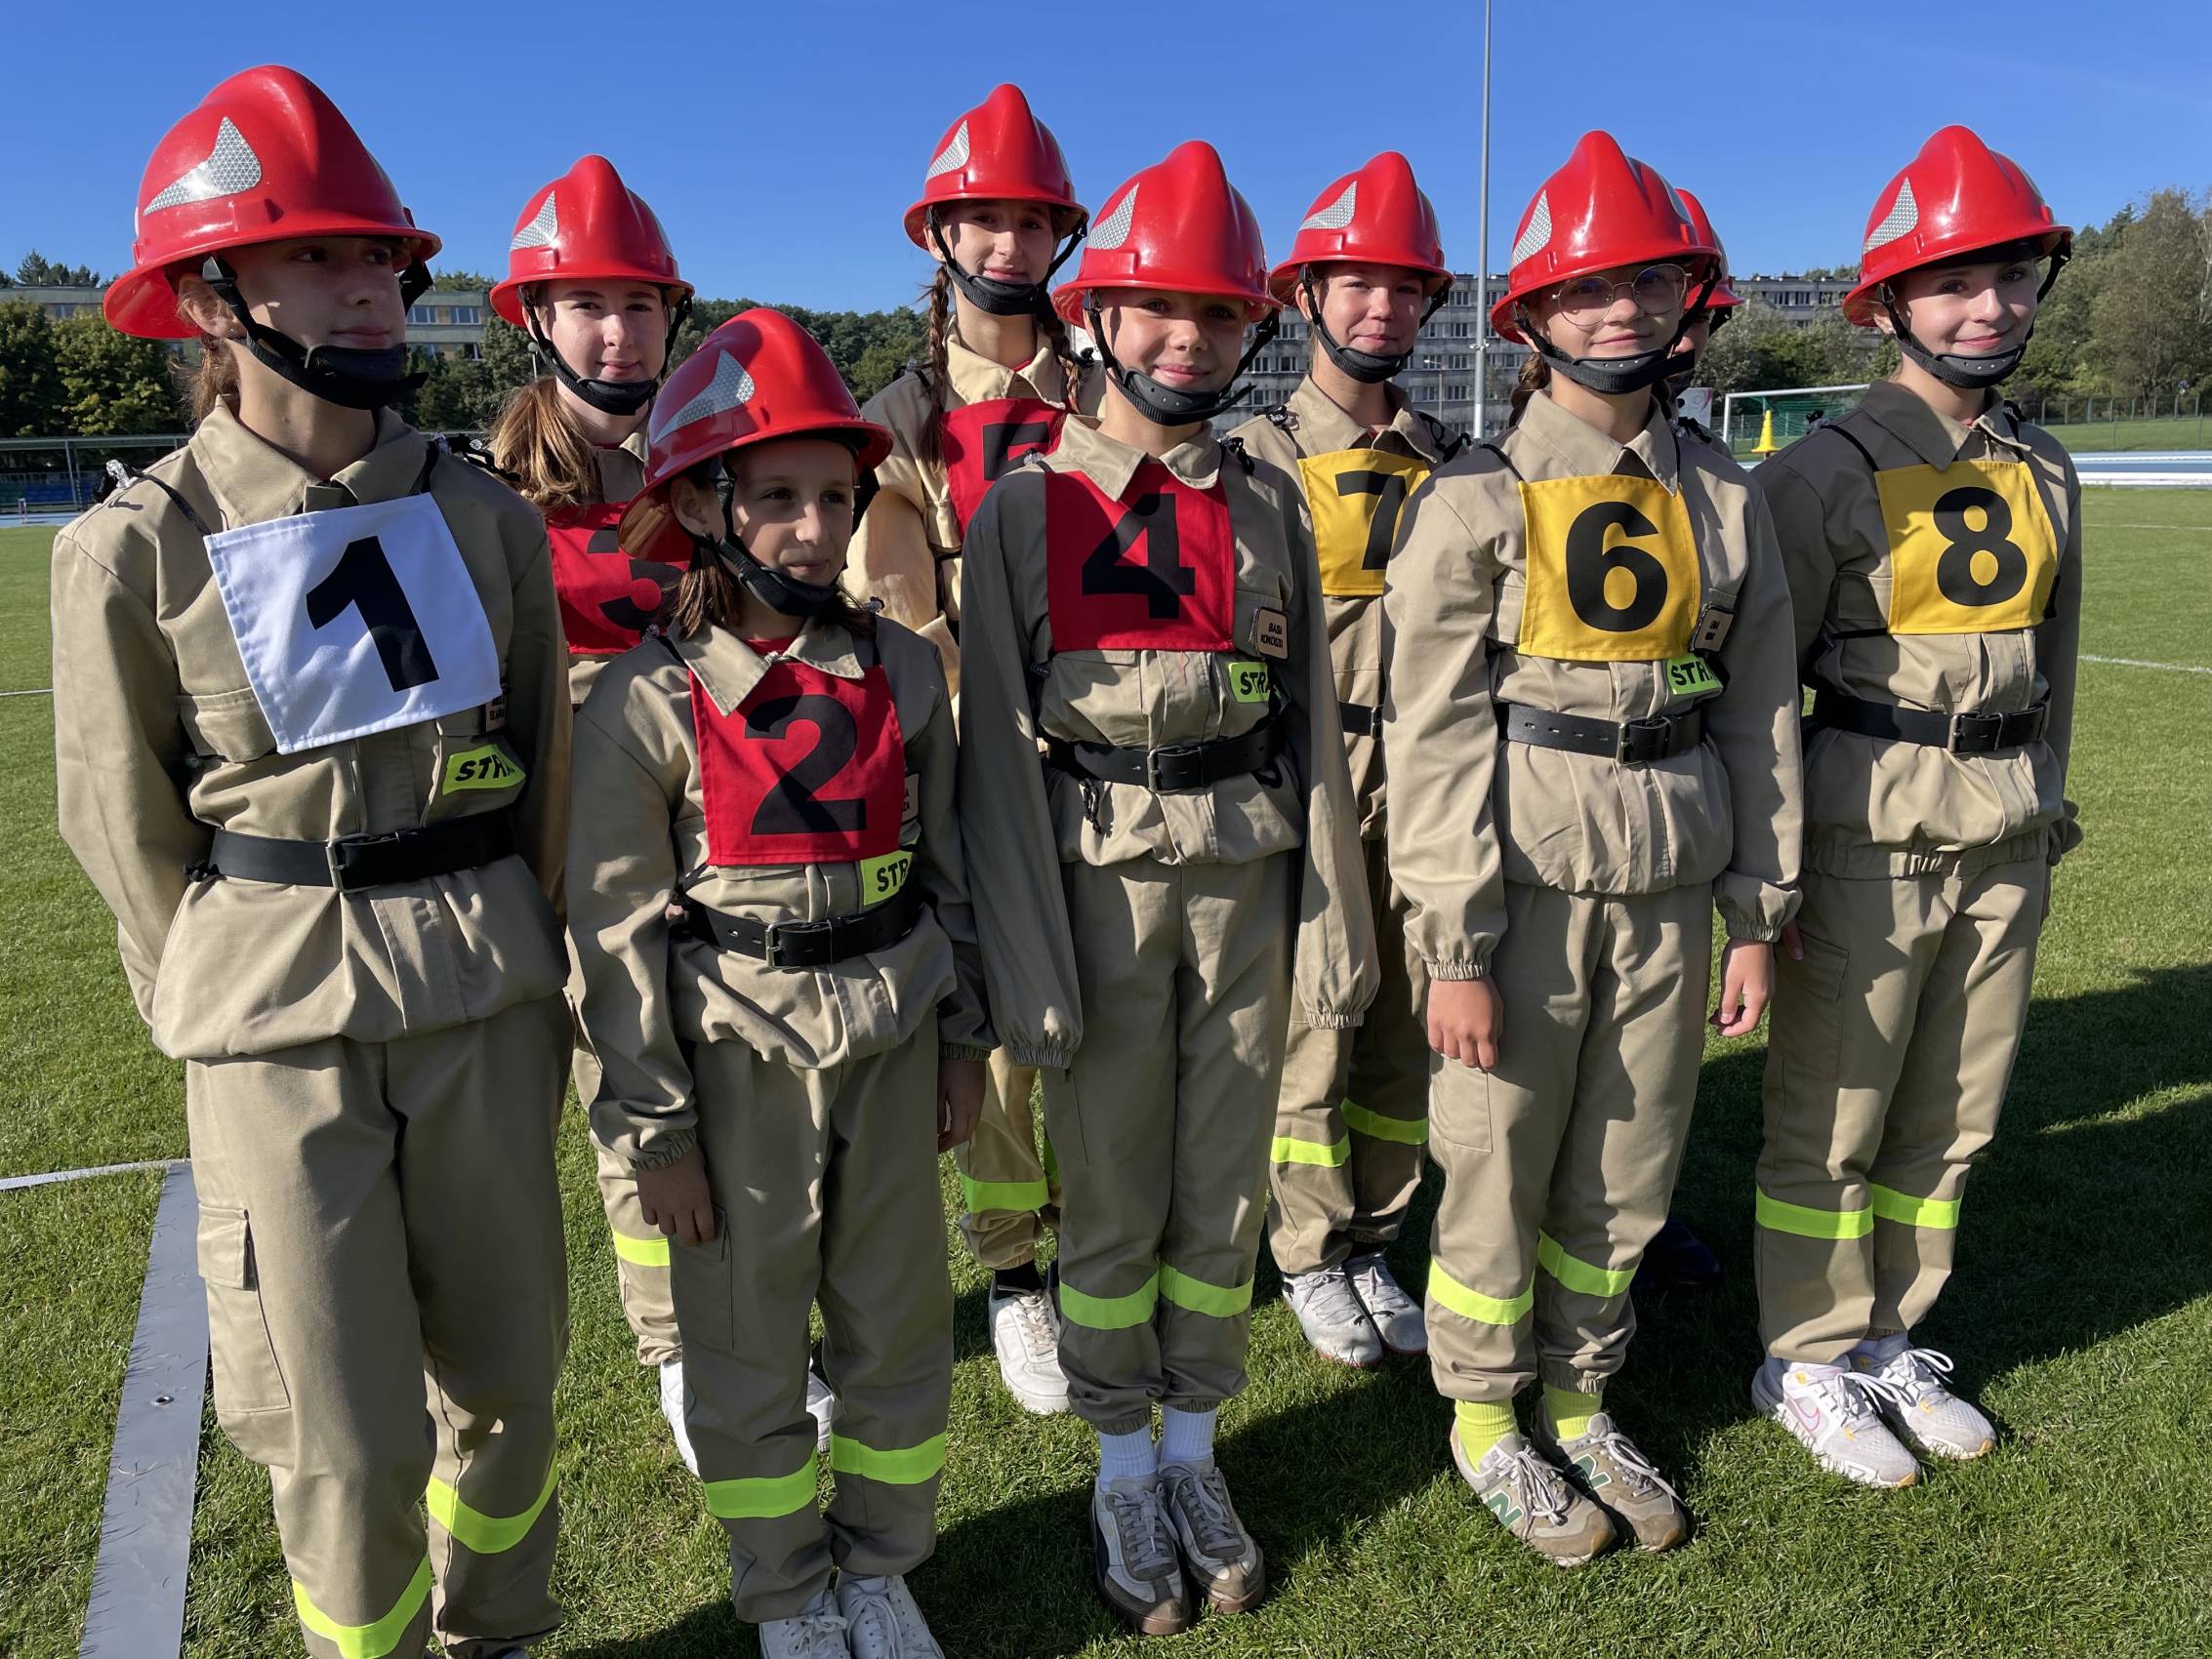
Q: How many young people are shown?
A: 9